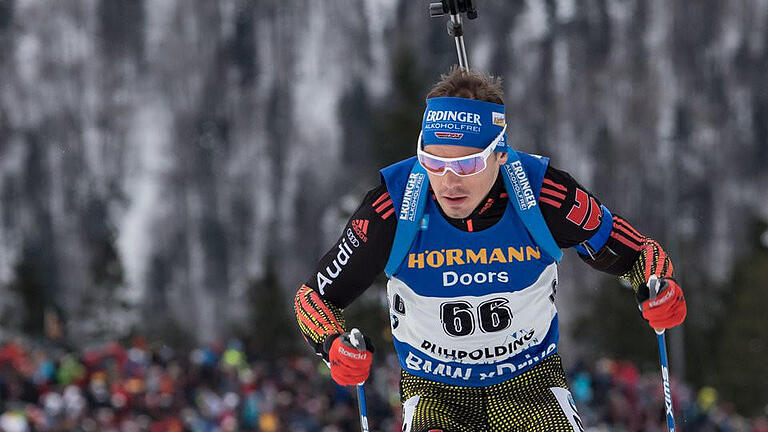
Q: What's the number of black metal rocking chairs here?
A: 0